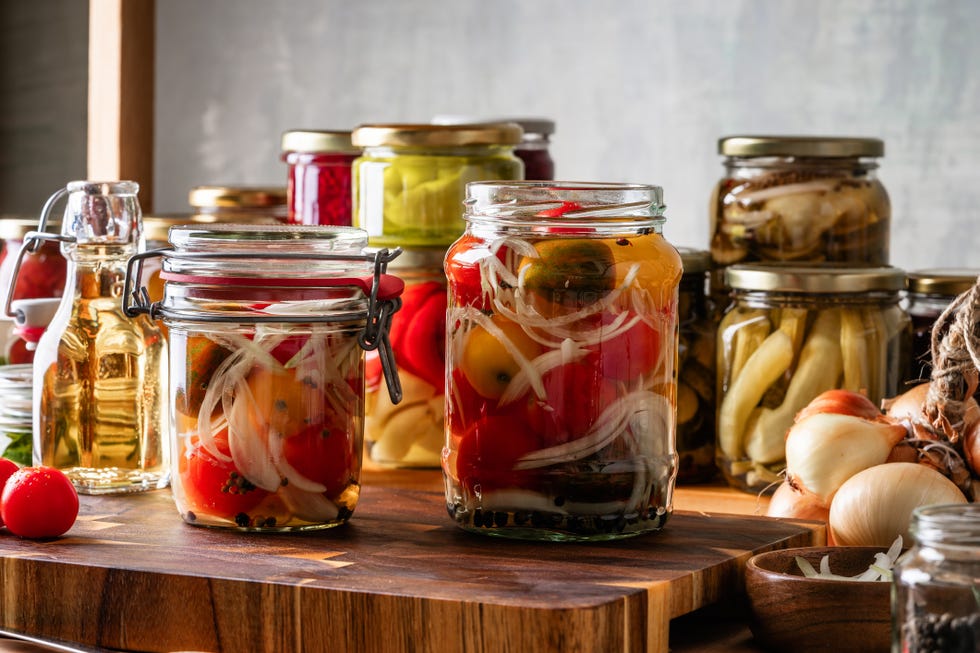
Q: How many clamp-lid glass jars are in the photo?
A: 1